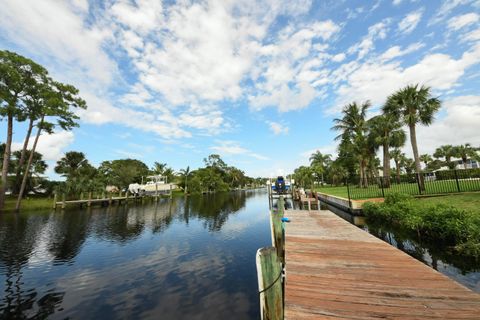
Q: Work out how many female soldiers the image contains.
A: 0